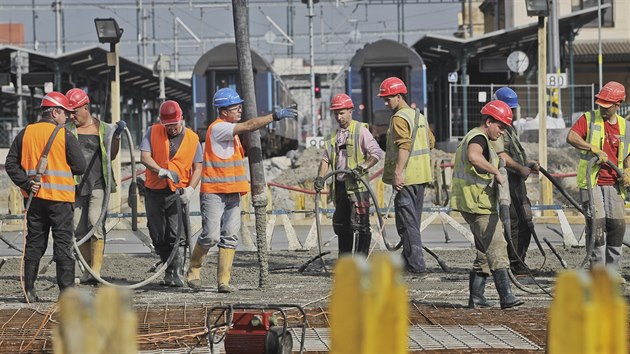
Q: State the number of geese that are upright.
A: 0